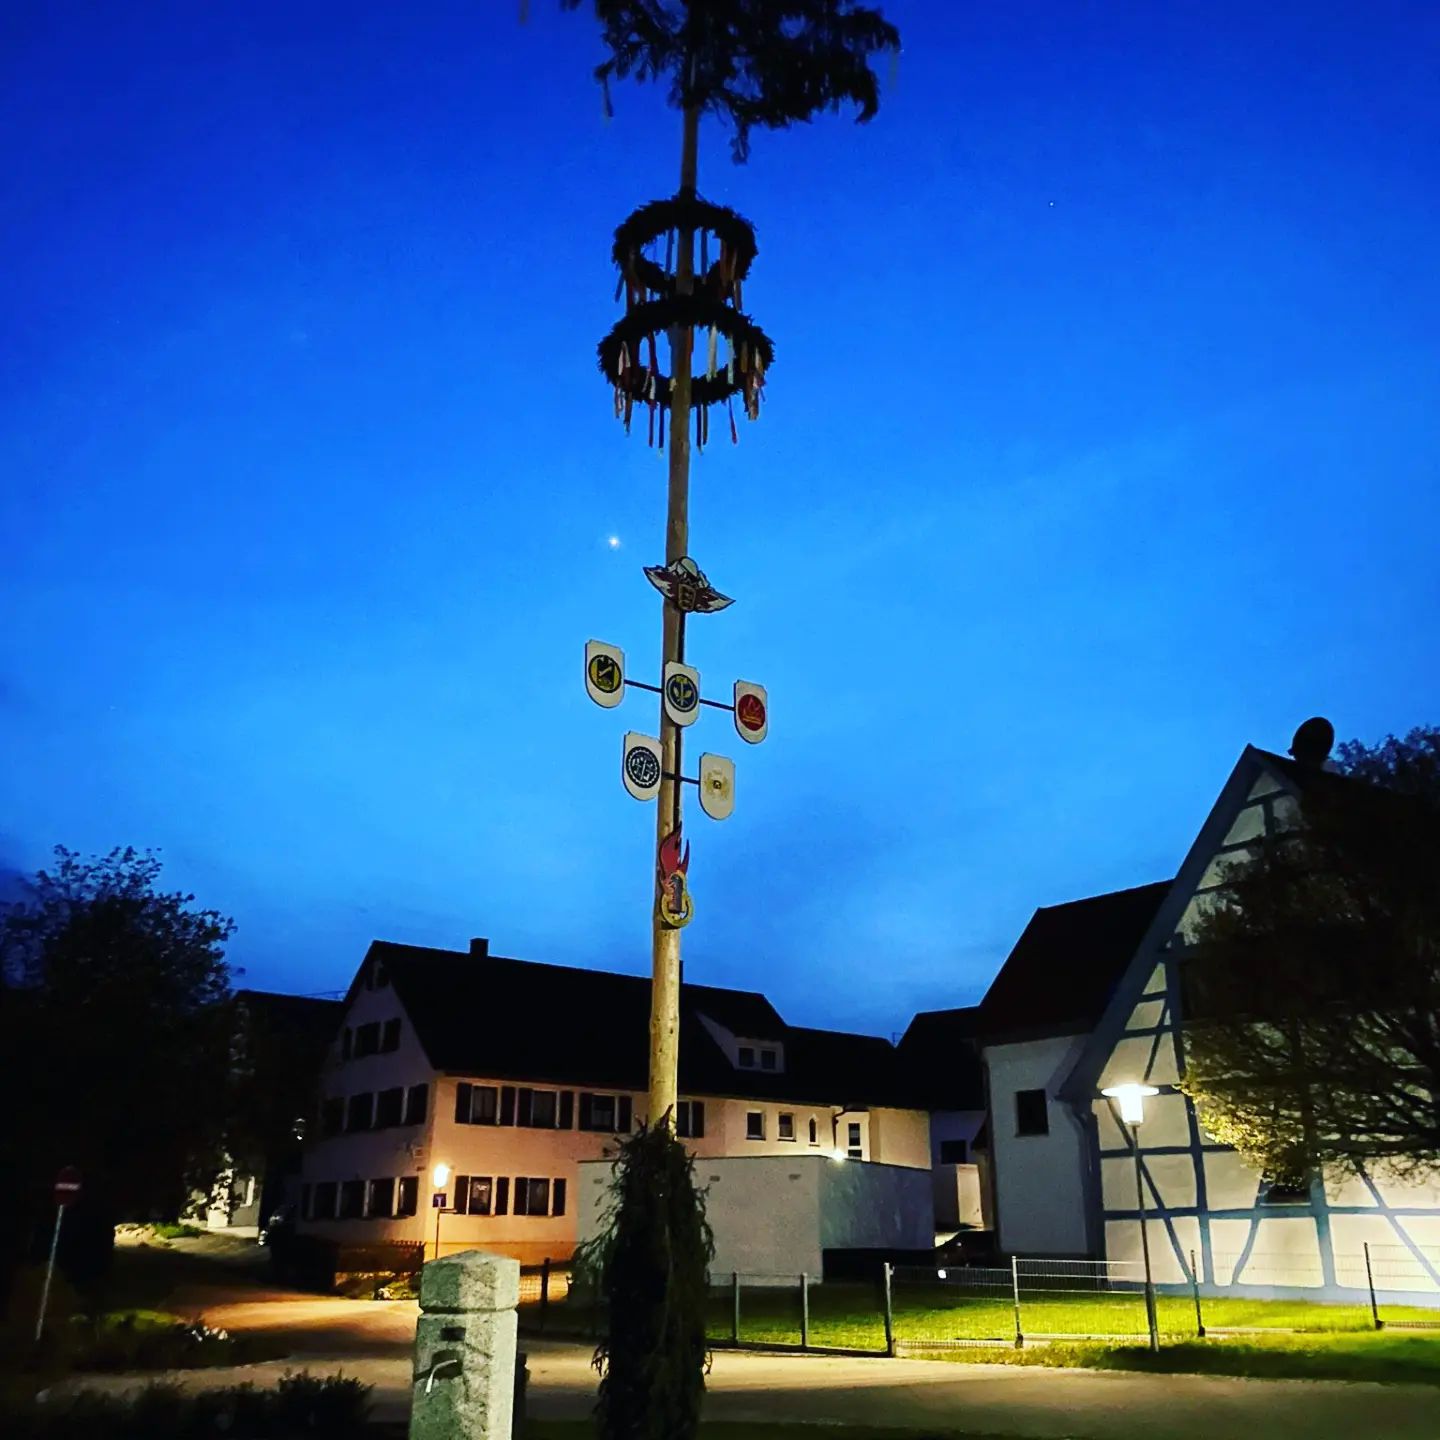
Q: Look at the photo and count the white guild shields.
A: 5